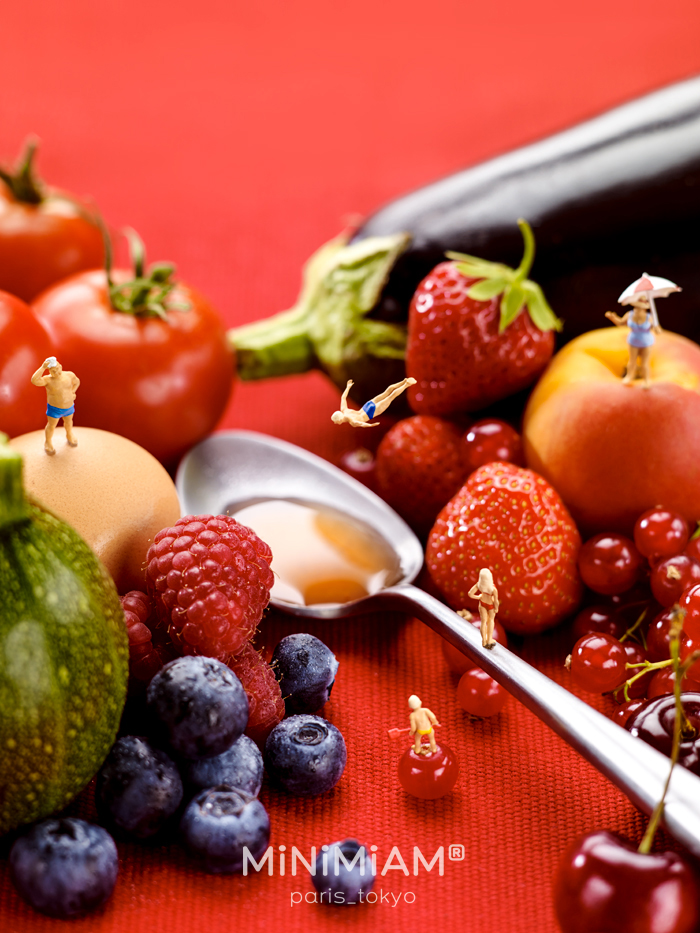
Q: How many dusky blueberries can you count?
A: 8